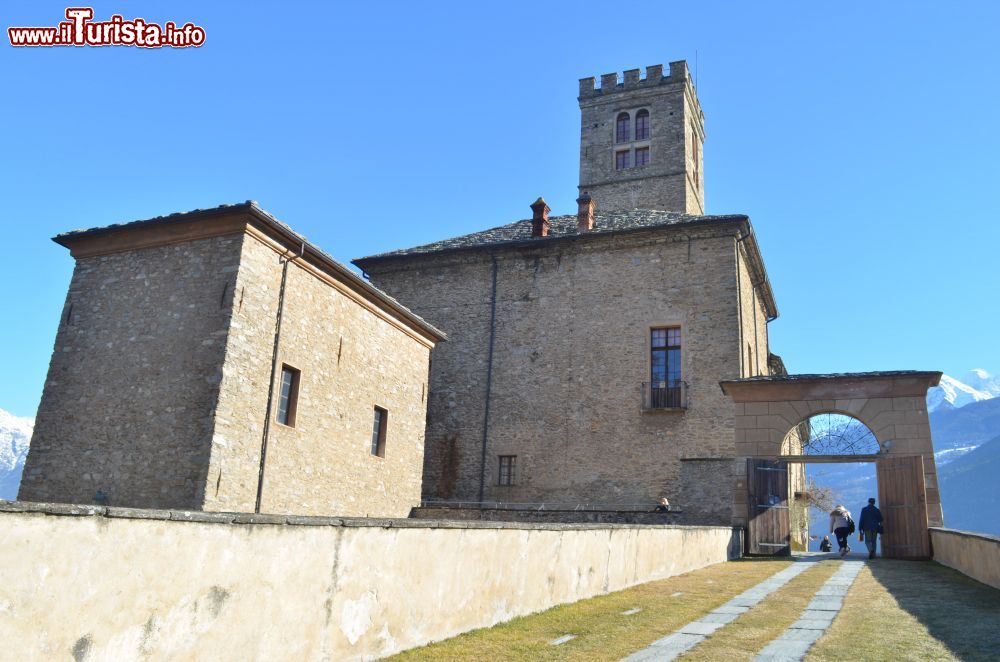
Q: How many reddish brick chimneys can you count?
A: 2